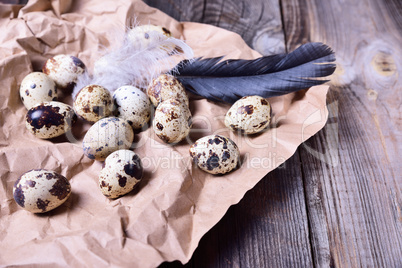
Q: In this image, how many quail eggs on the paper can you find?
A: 13